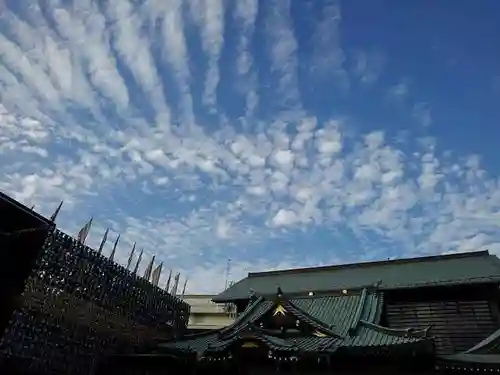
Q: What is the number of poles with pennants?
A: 11